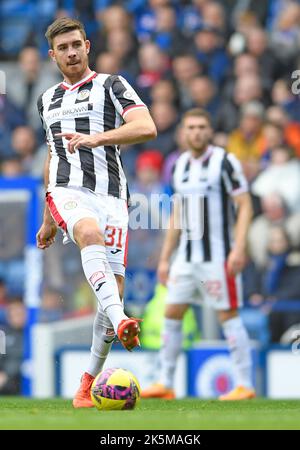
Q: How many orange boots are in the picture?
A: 2